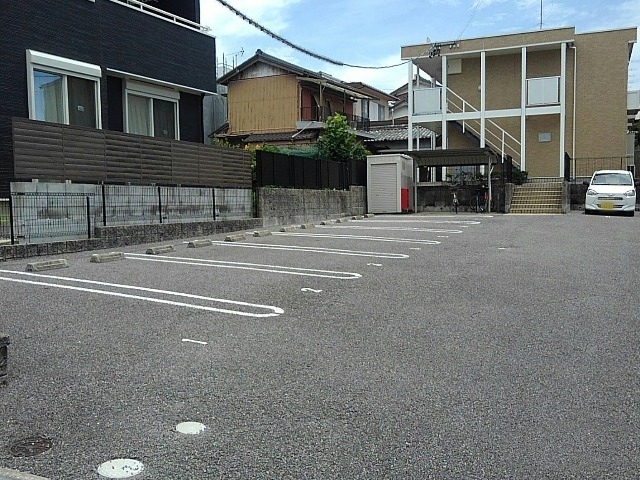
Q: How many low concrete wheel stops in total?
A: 12